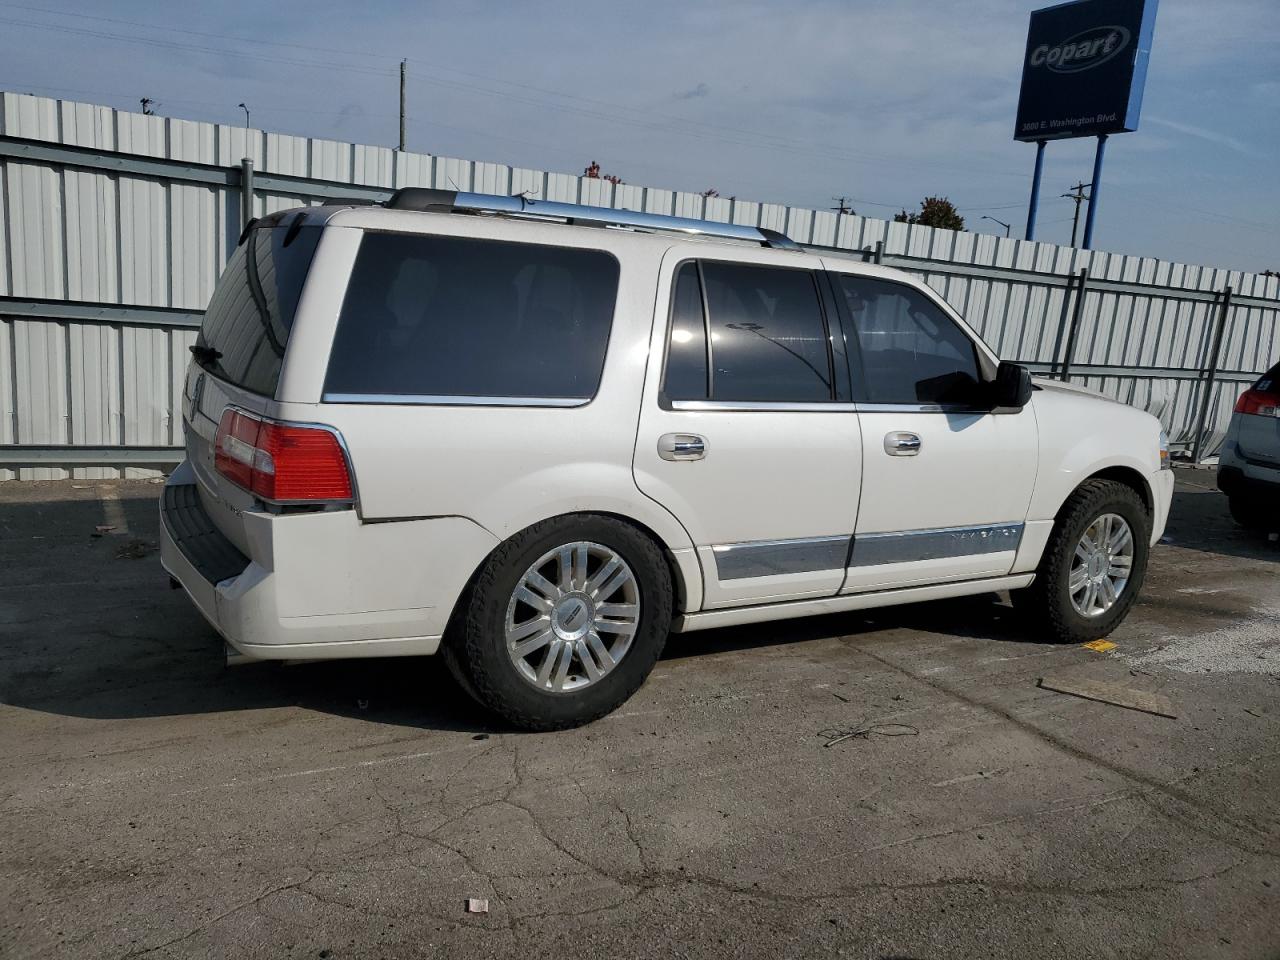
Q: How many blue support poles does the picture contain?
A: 2